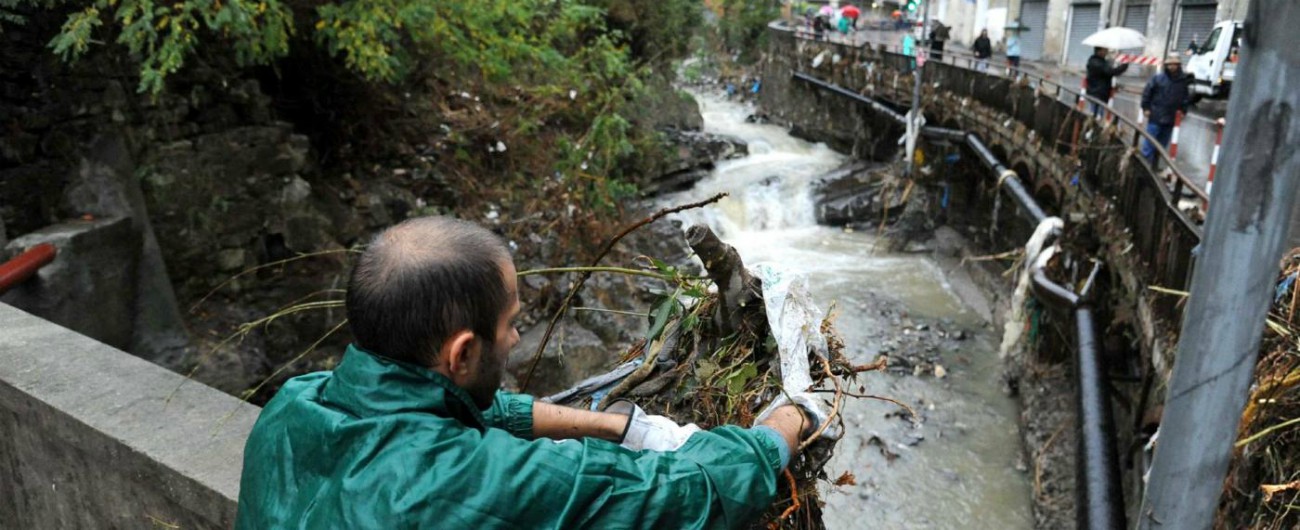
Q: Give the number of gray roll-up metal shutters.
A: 4